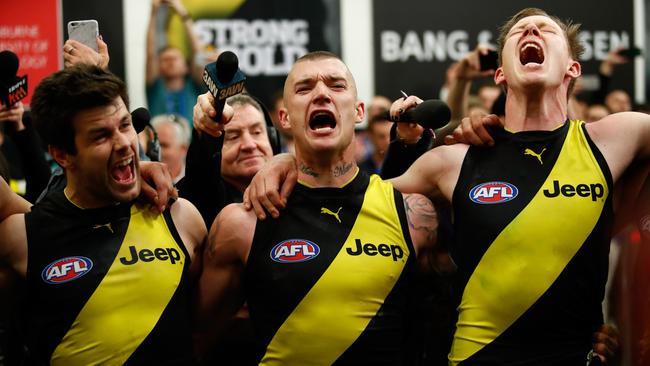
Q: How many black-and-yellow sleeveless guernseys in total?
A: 3